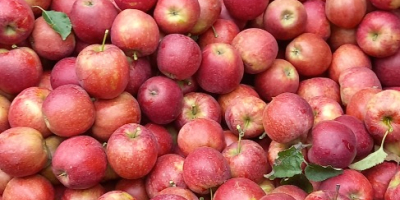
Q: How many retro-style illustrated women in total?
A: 0